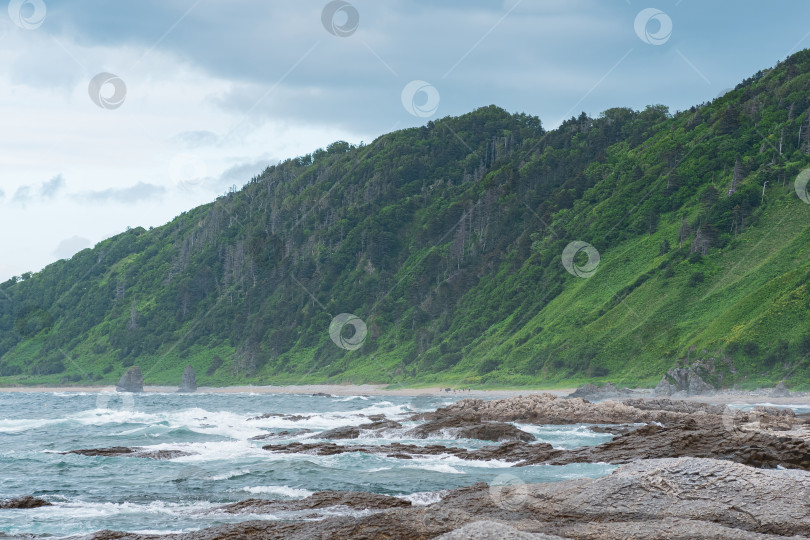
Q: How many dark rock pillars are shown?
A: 2